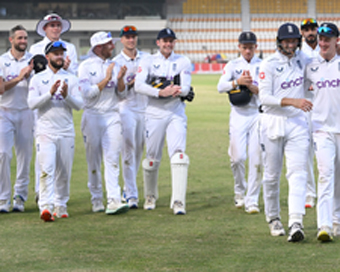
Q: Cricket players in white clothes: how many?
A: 10